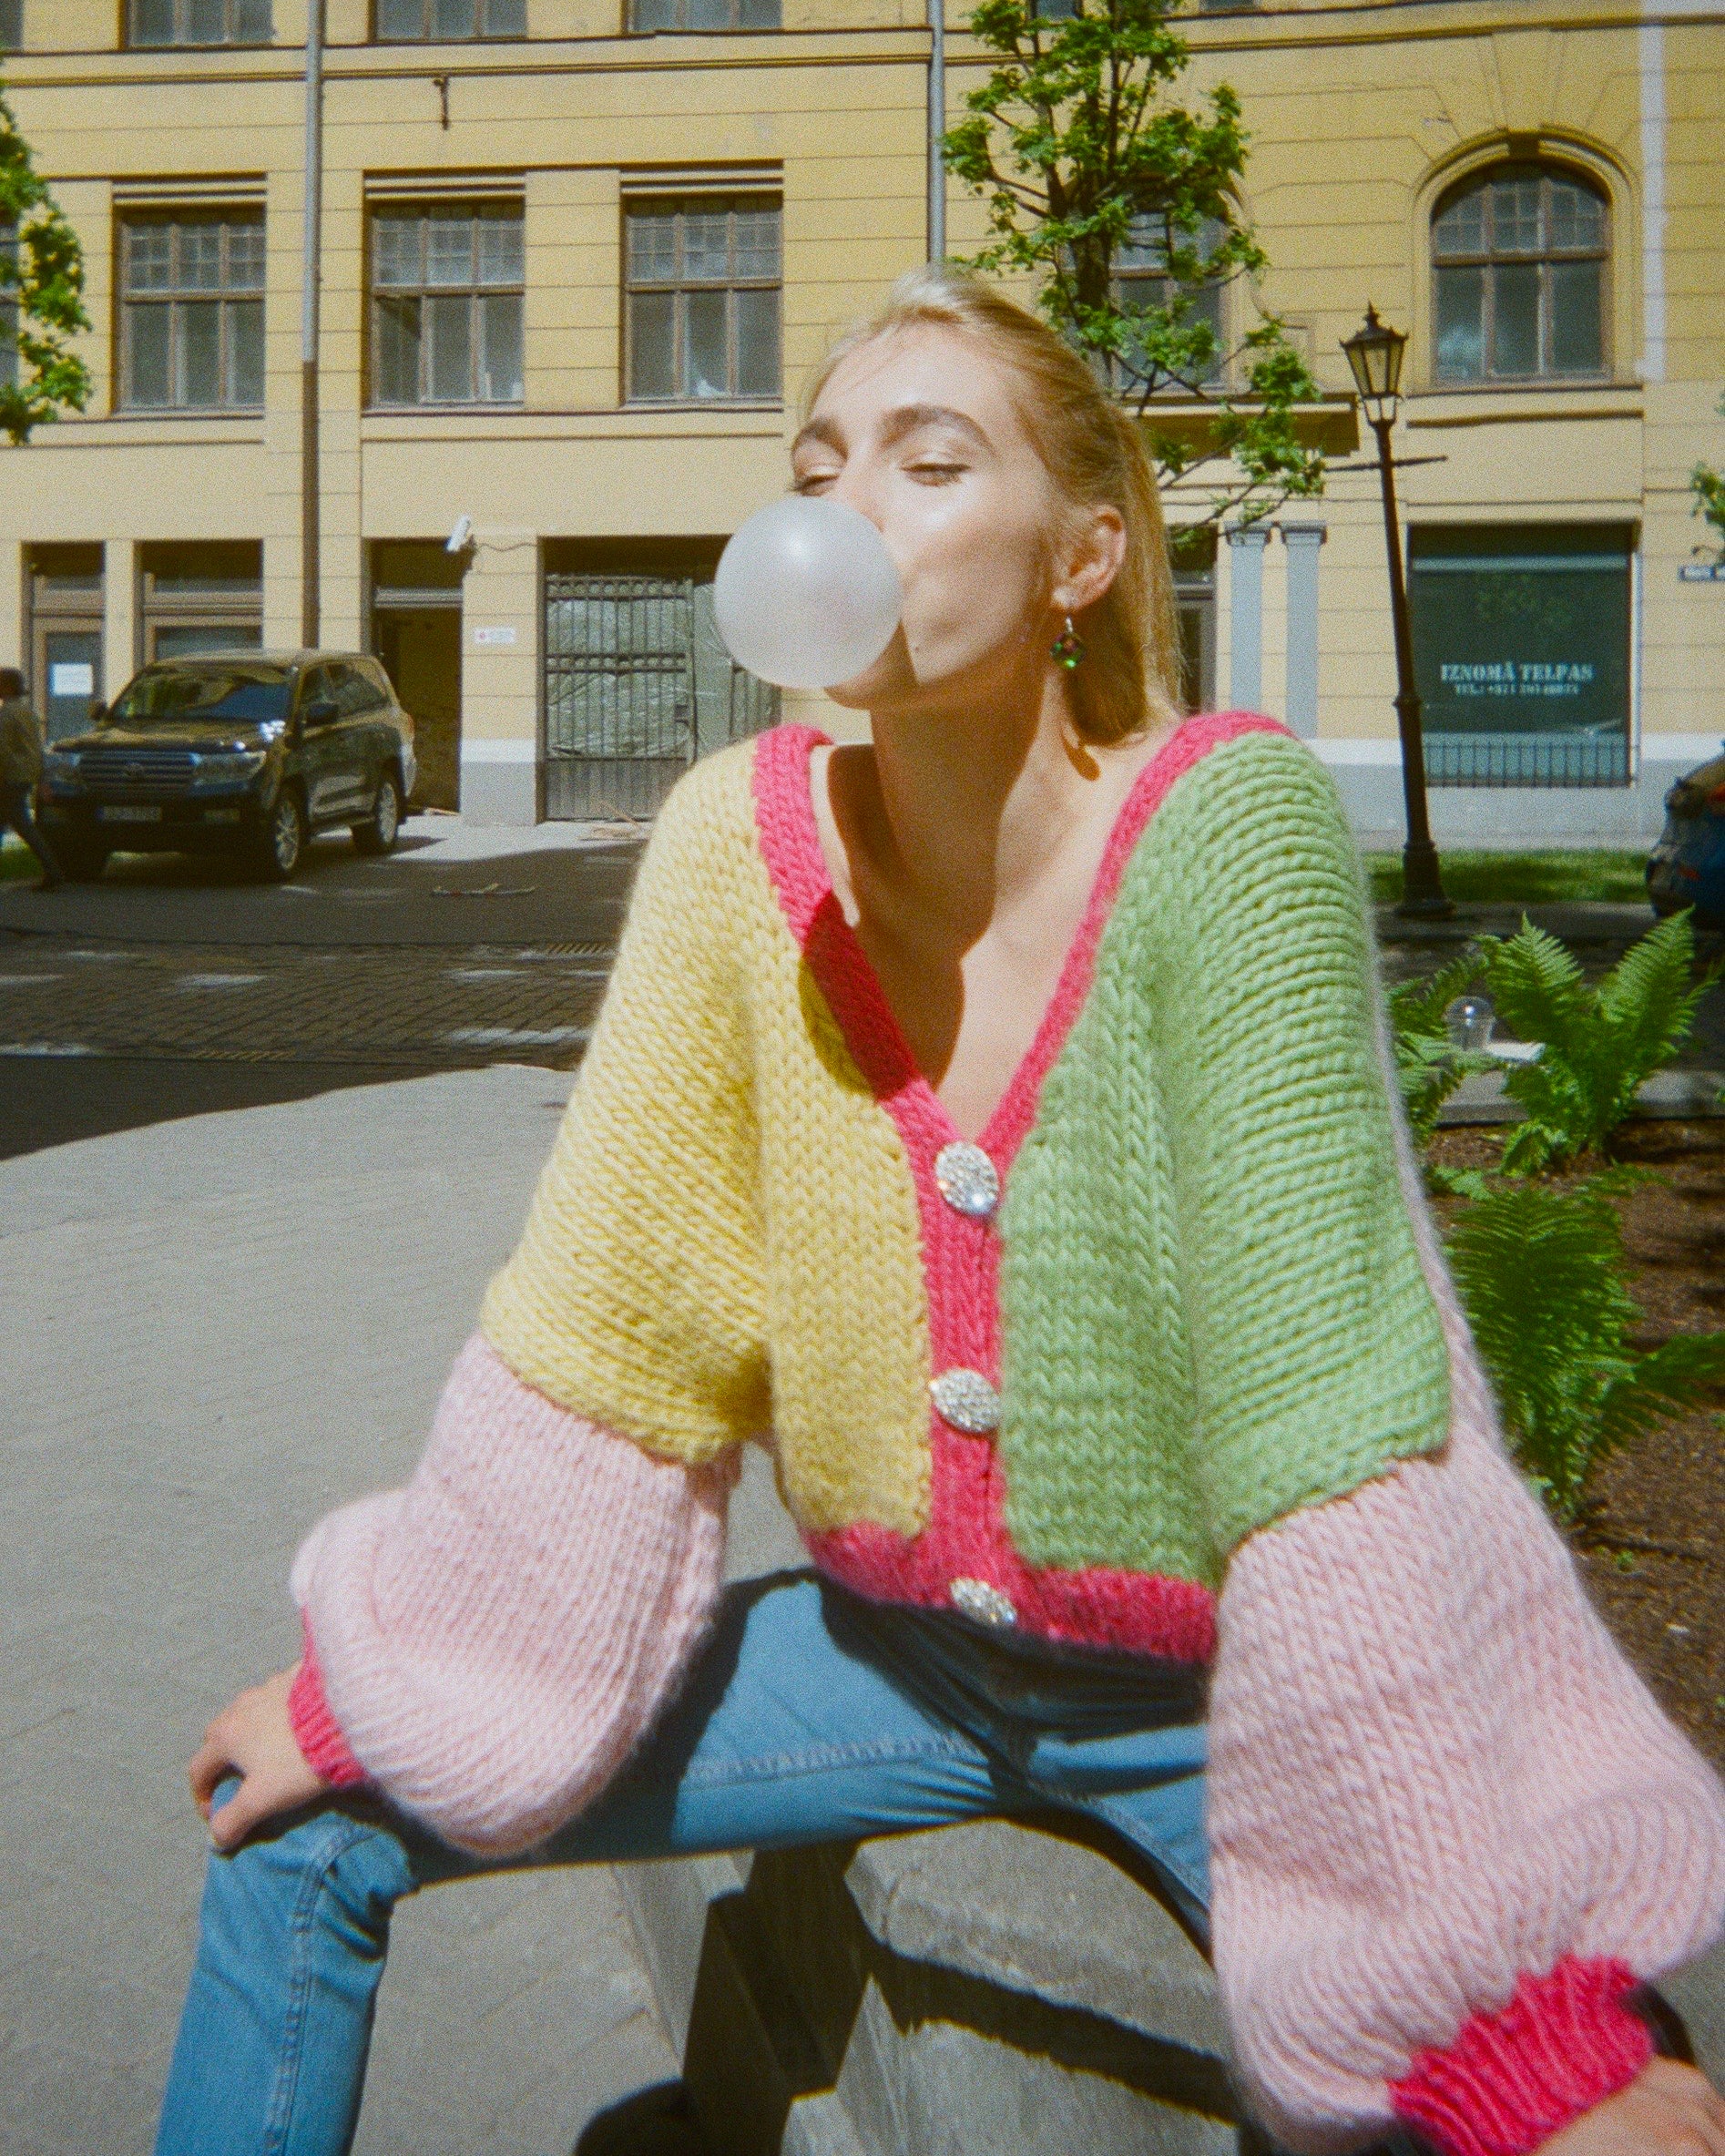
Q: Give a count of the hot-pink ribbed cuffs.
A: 2